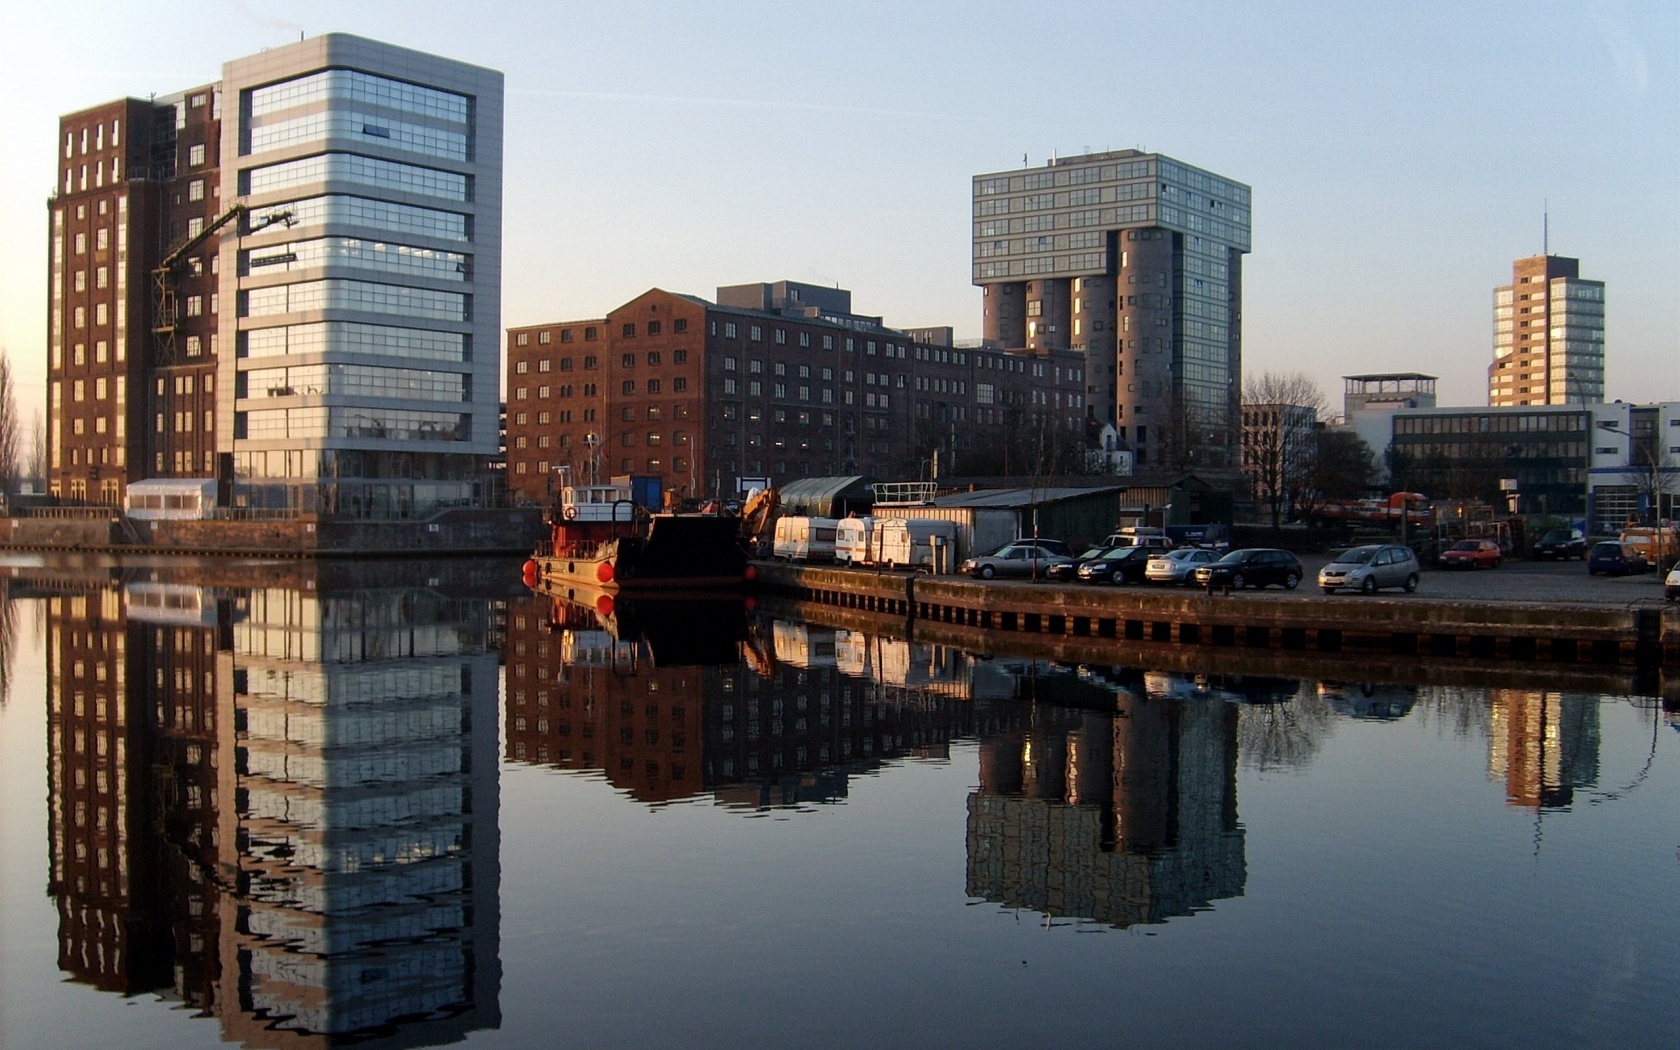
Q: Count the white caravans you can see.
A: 3